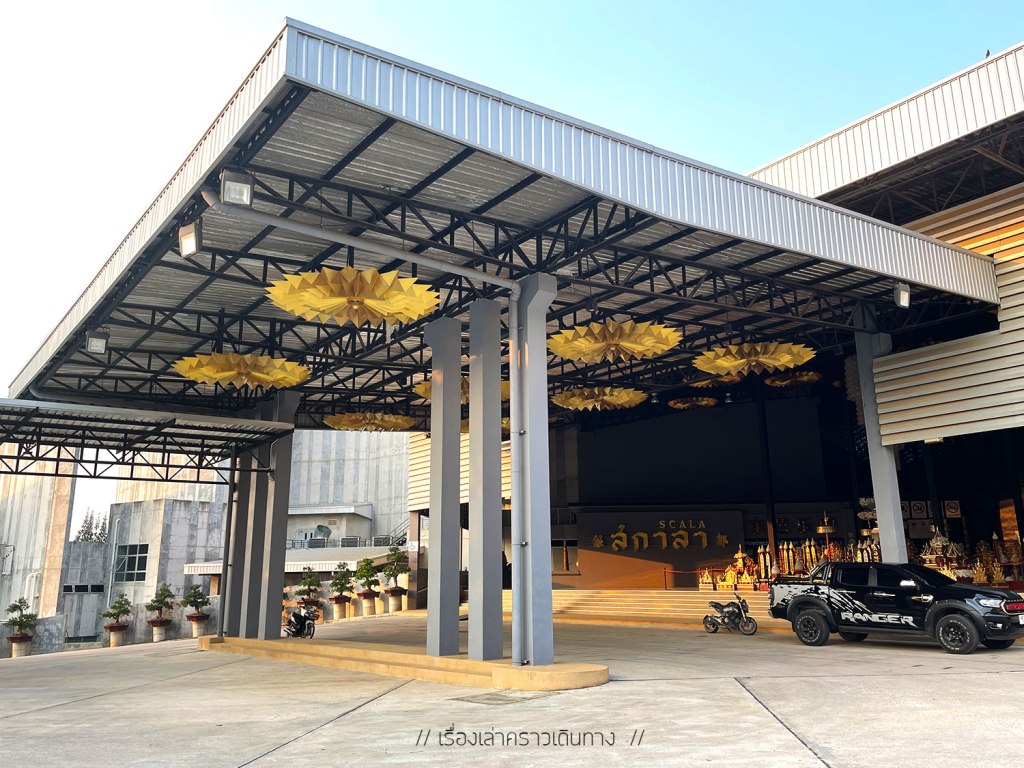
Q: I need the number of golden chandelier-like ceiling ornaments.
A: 11